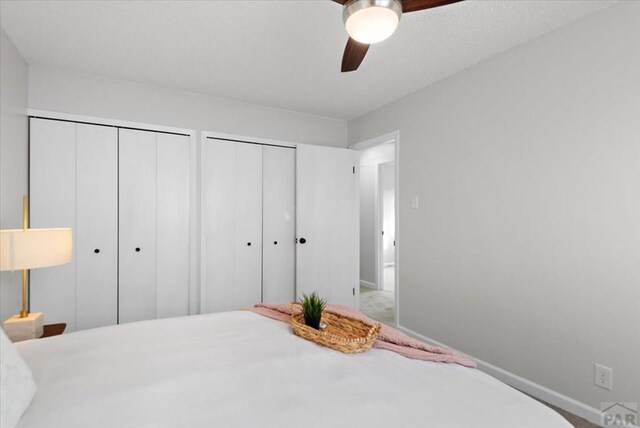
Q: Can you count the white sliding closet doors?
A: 4